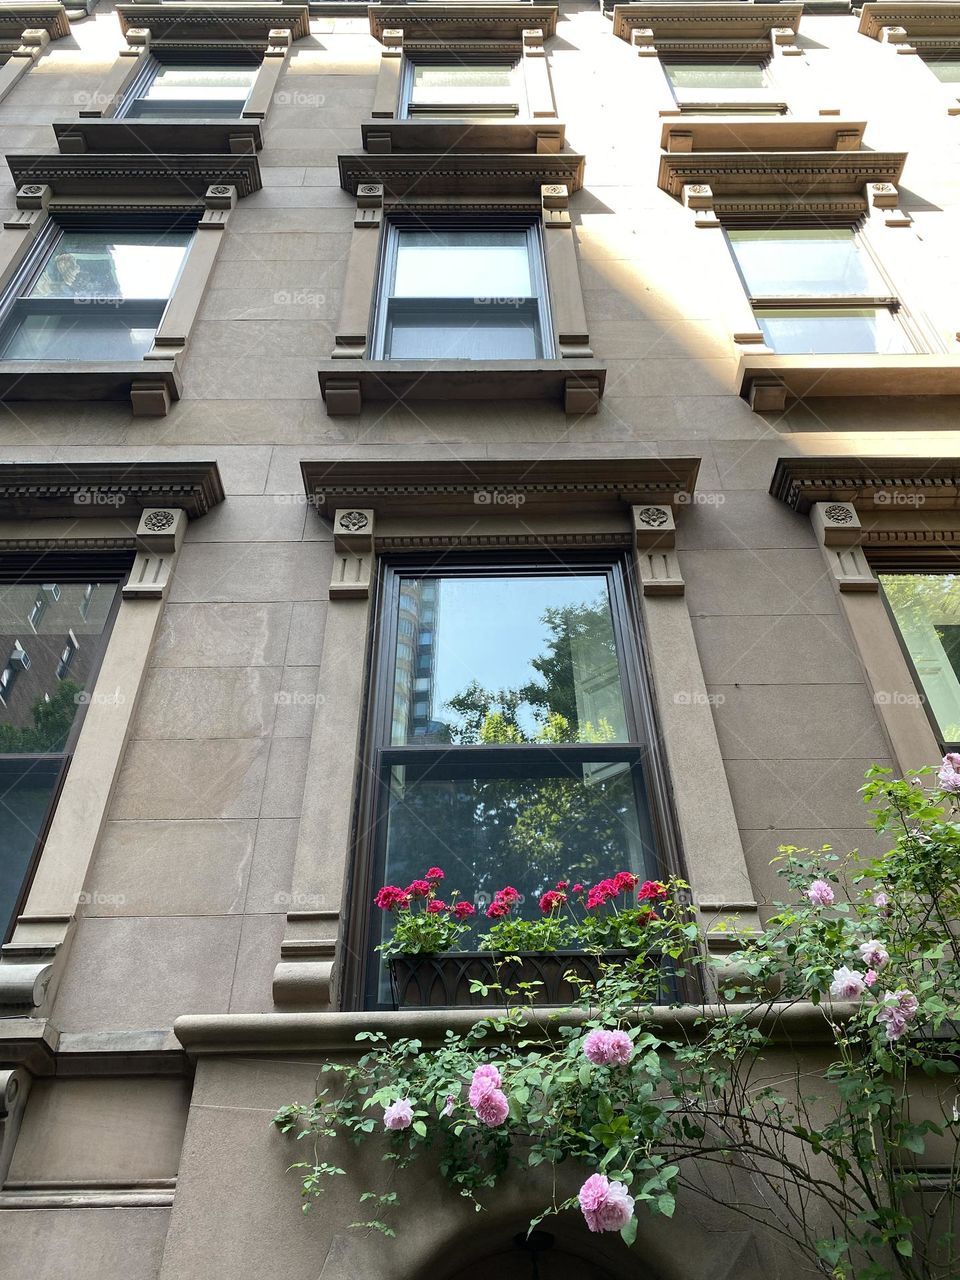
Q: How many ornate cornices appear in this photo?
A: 11